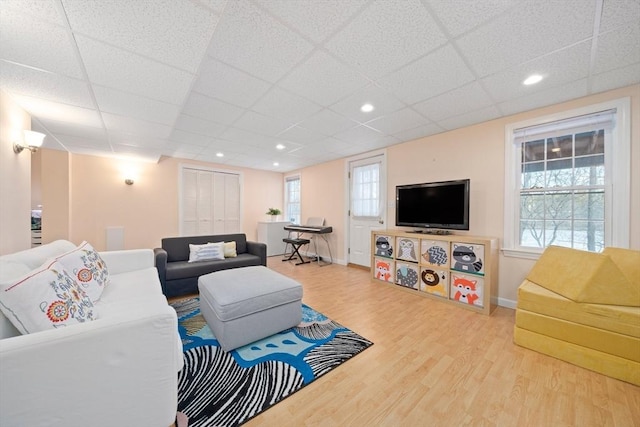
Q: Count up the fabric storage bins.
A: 8